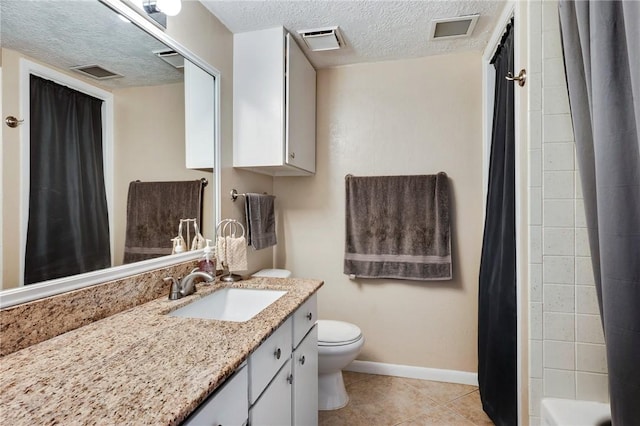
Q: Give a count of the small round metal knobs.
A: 5